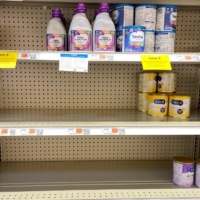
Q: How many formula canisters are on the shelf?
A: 14